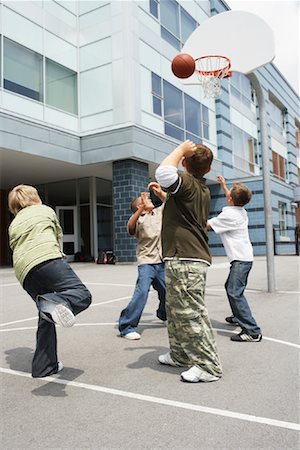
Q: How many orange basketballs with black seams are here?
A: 1